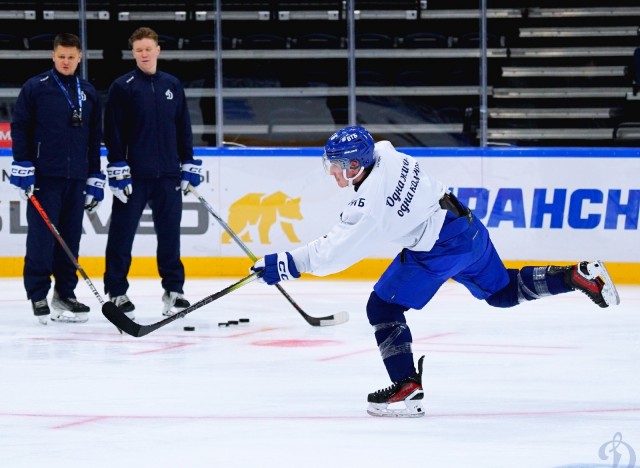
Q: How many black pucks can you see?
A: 4